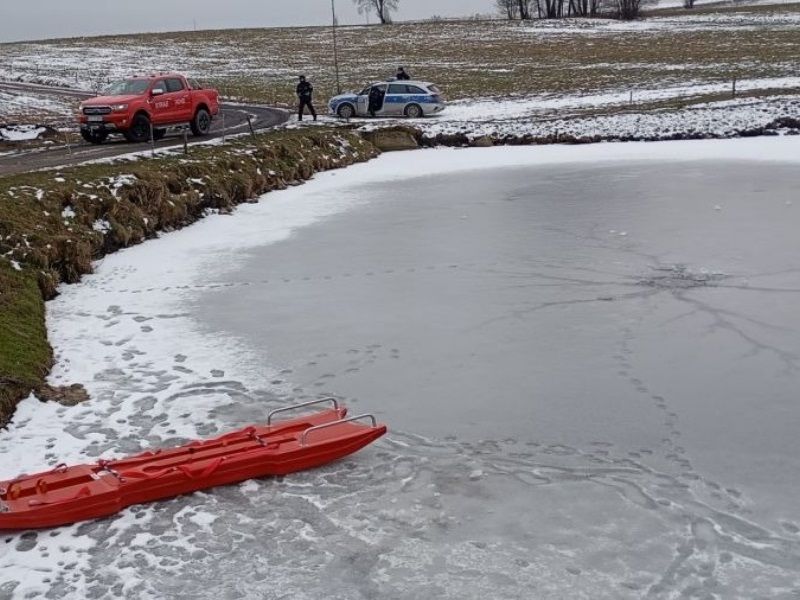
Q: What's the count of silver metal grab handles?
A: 2